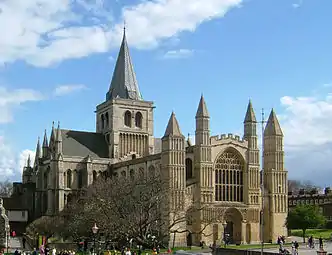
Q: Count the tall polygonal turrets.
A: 4